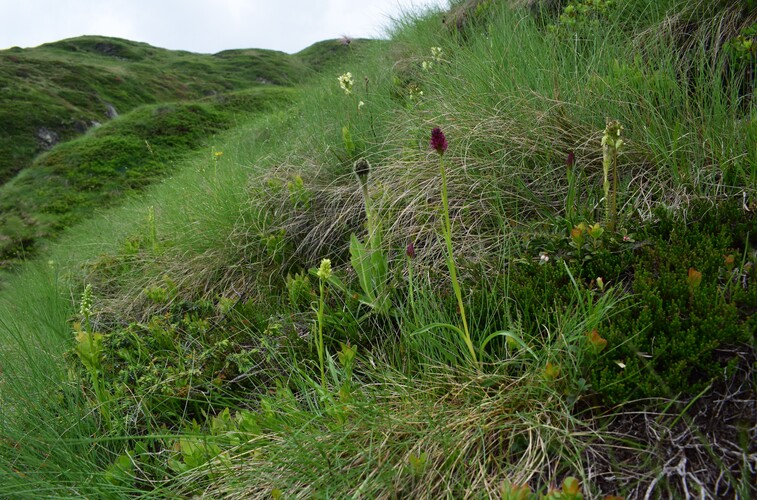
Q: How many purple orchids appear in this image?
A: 3